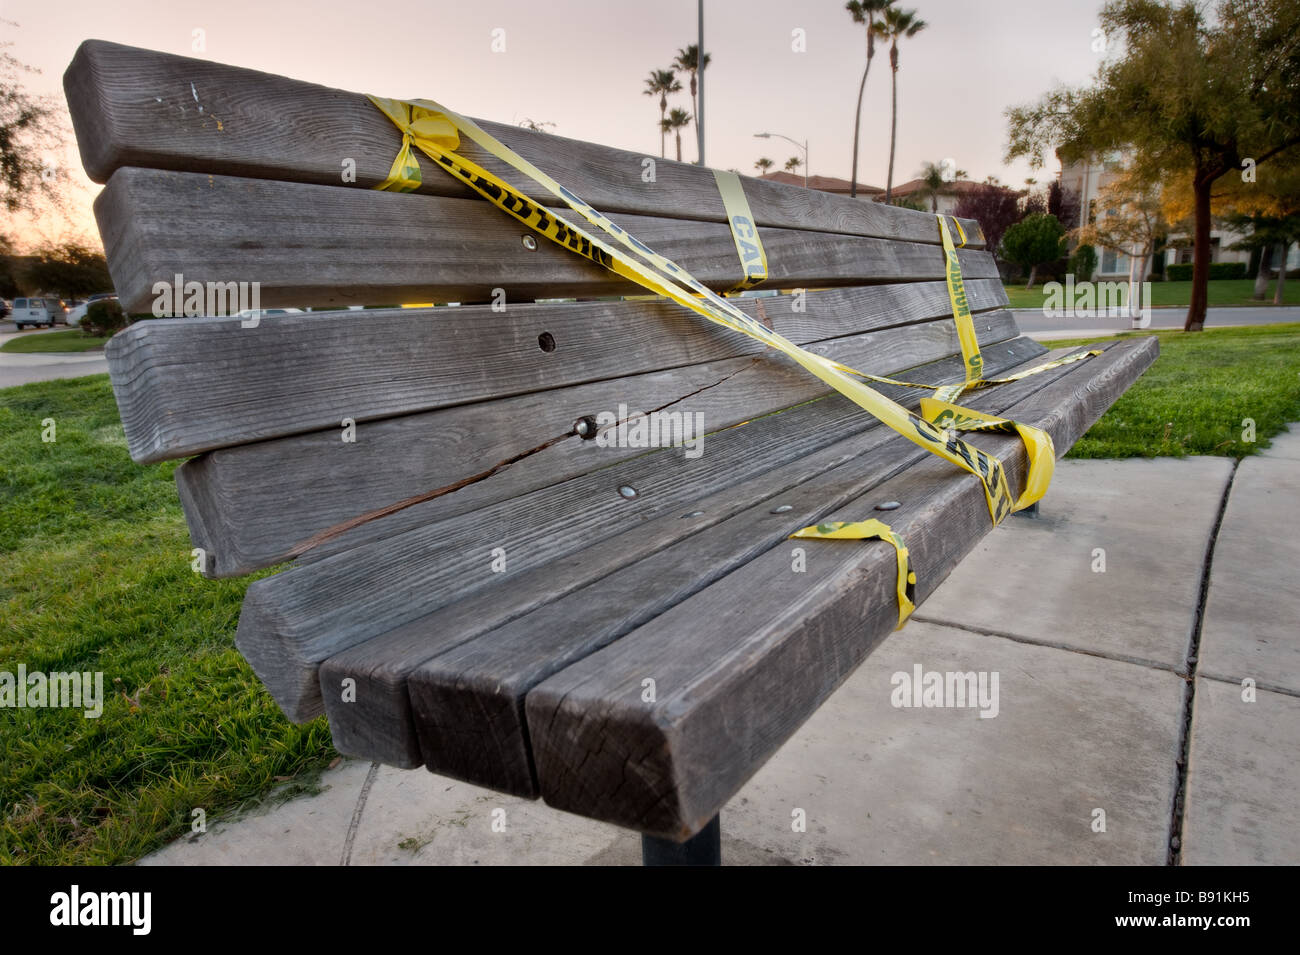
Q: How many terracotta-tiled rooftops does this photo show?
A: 2